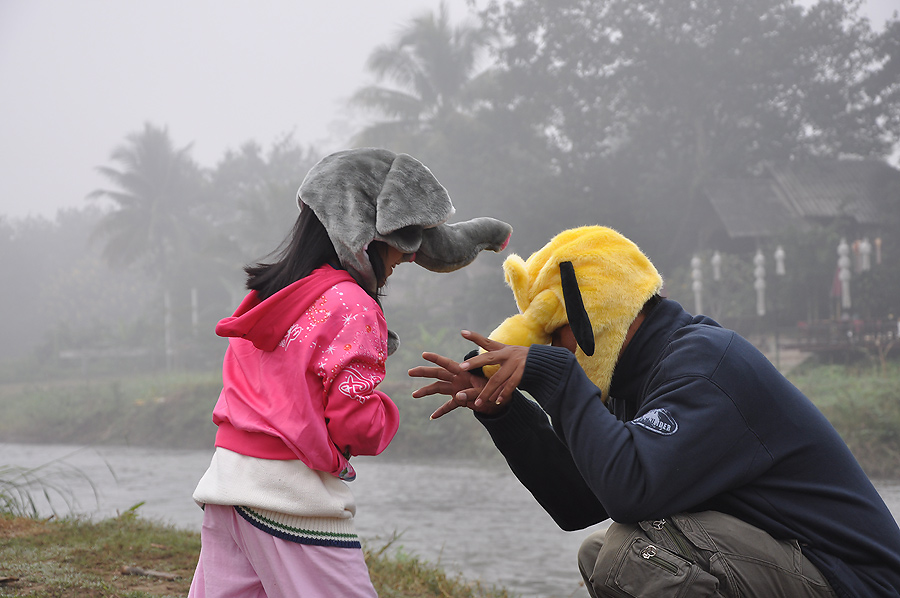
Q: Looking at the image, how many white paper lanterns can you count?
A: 6